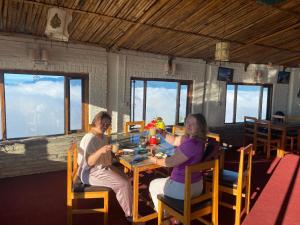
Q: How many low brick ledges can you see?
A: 1